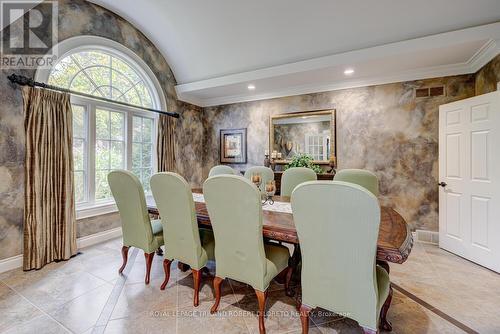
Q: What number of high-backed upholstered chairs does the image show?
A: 8